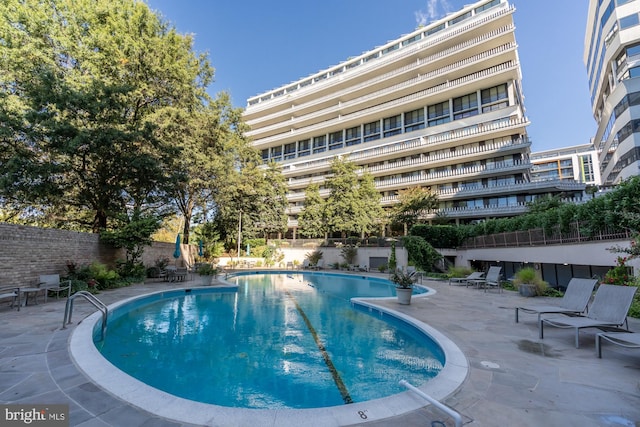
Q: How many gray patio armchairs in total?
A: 2